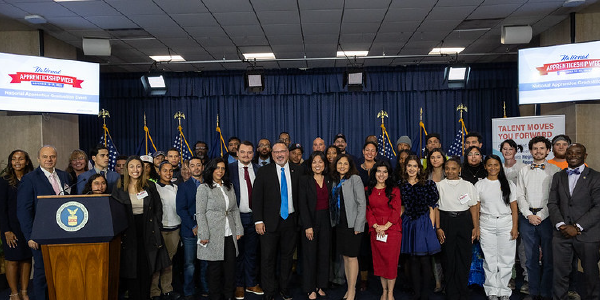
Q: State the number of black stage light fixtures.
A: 4